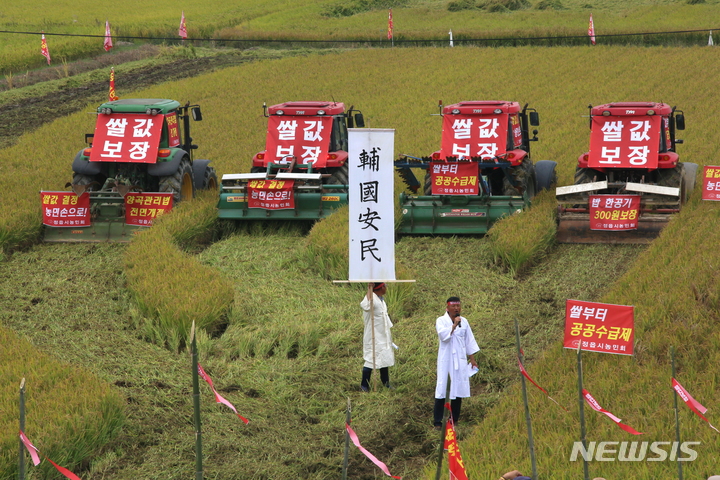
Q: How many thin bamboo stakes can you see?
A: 7